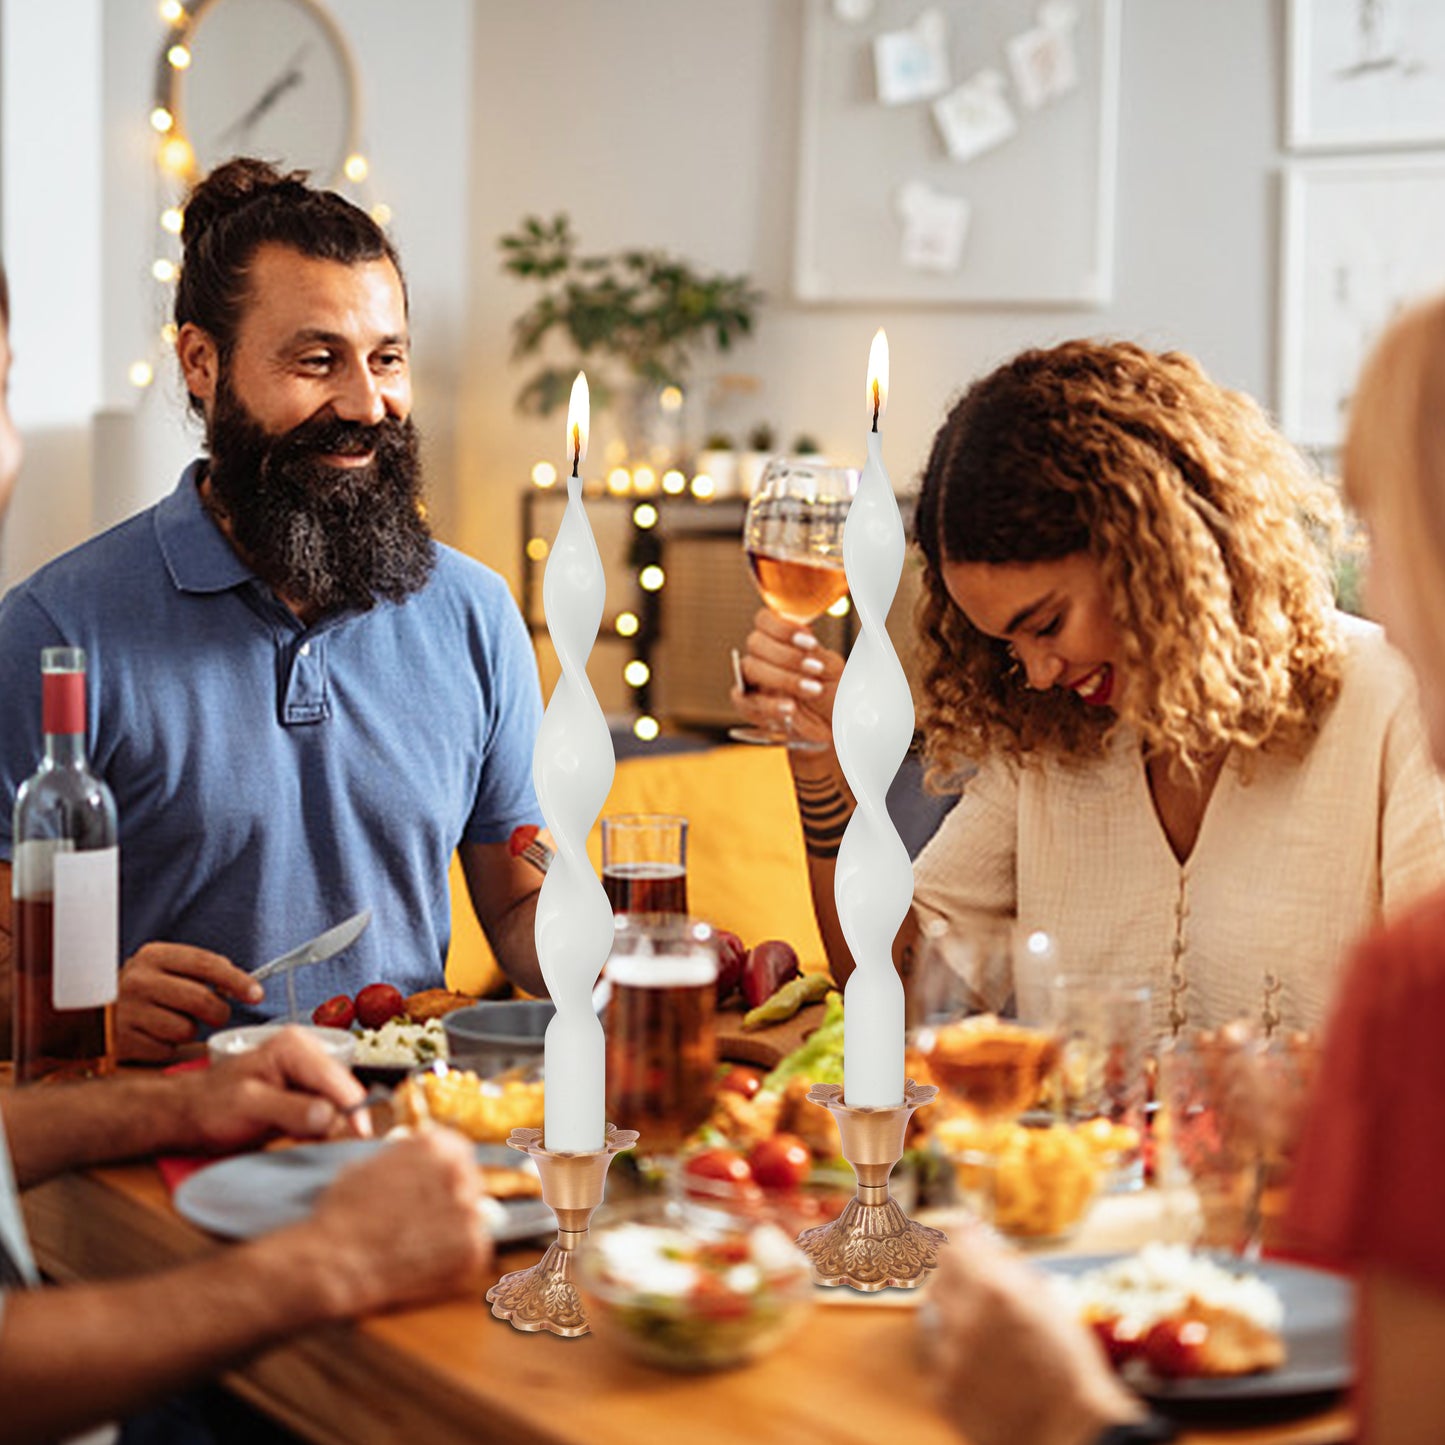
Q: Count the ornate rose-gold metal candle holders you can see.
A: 2